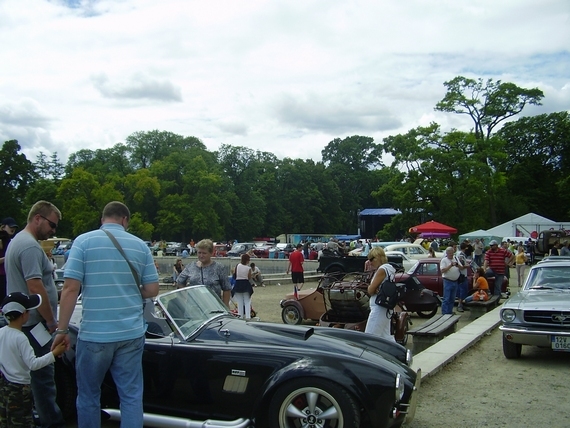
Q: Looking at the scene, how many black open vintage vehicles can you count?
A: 2